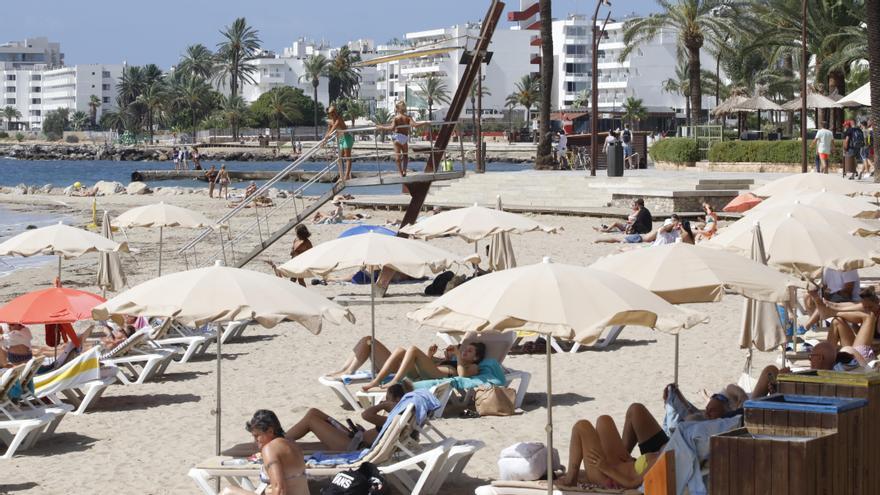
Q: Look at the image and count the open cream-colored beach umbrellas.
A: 11